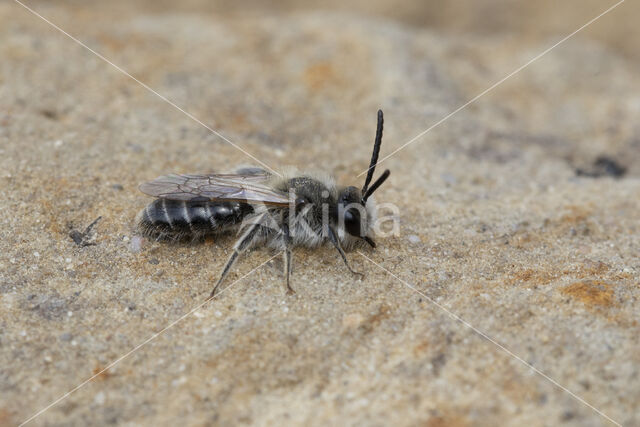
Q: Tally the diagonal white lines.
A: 4